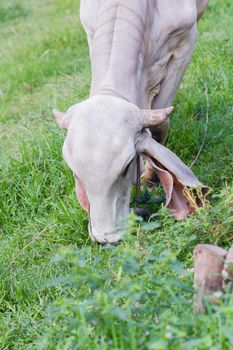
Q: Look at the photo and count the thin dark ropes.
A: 1